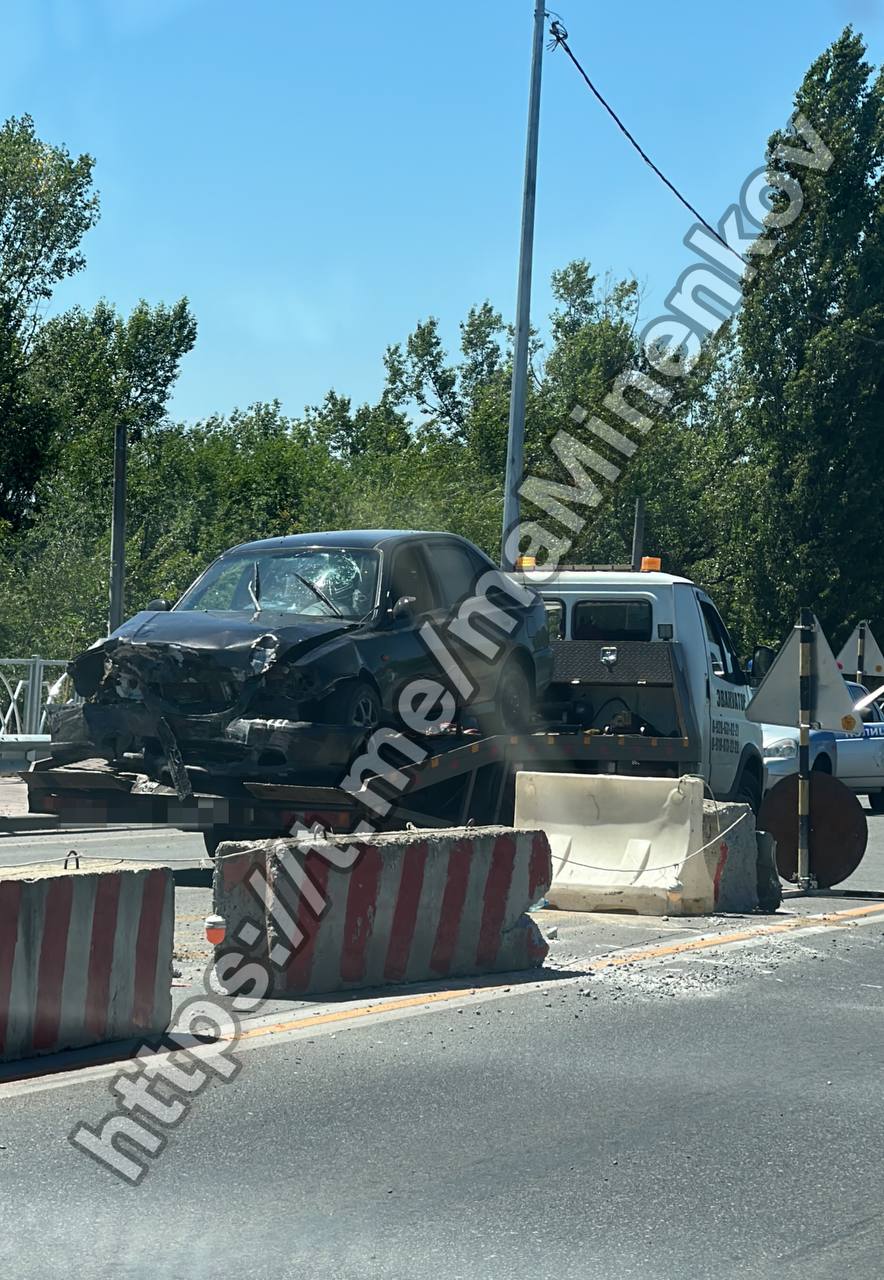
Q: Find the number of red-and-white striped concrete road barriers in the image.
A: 2